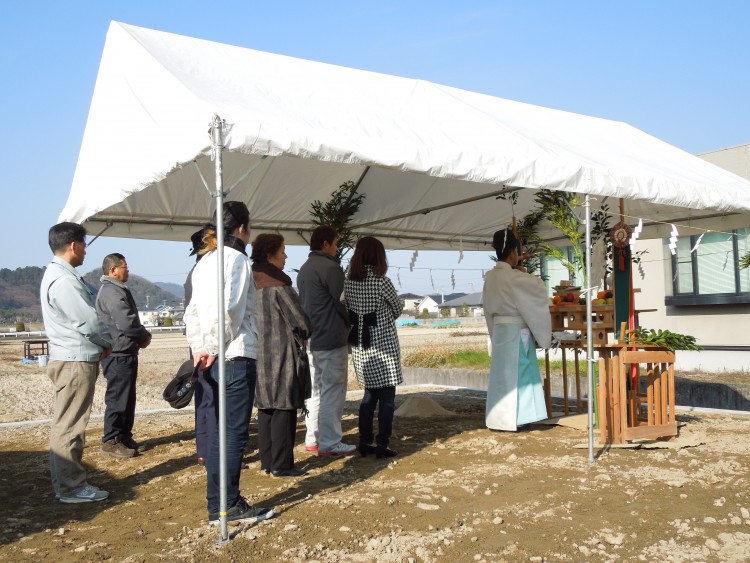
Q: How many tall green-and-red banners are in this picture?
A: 1